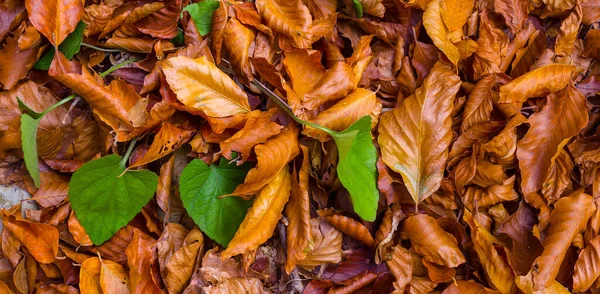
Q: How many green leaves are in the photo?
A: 7